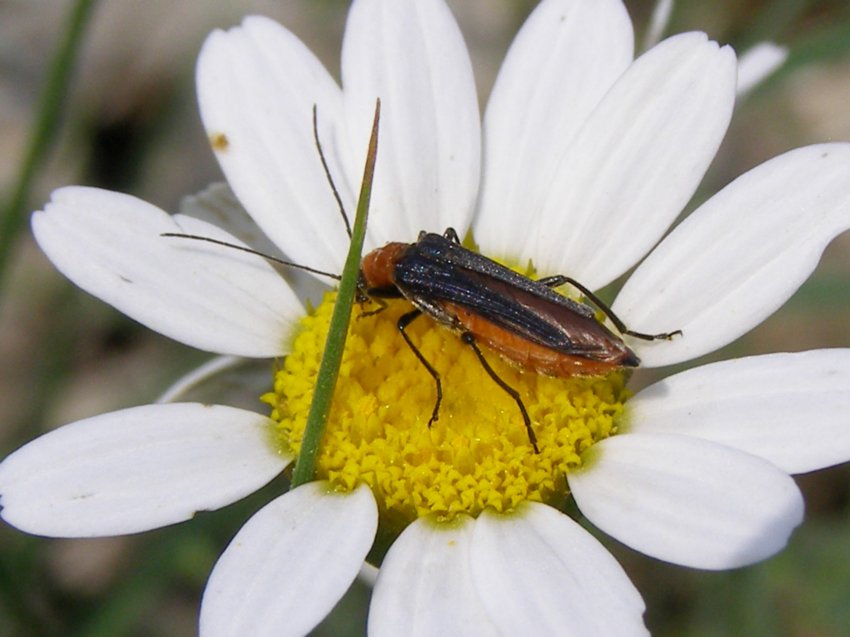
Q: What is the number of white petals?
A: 12